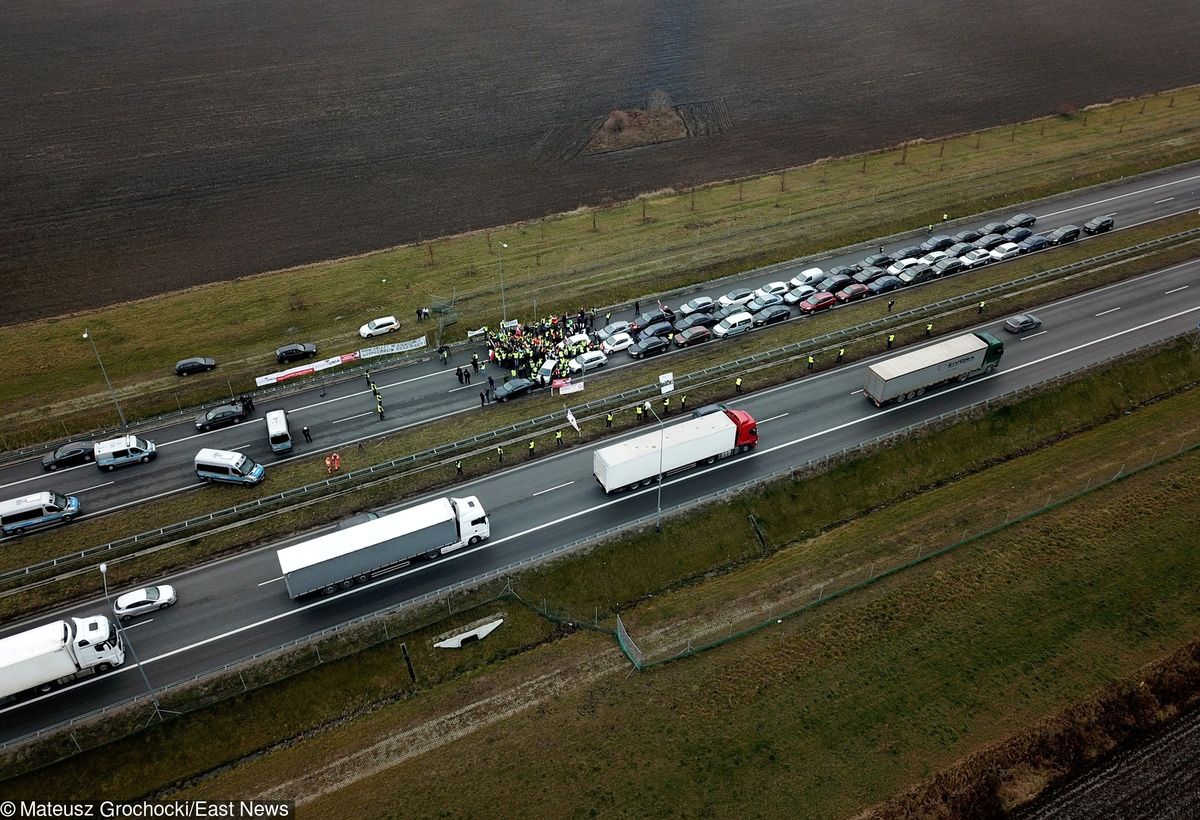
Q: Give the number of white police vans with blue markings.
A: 4